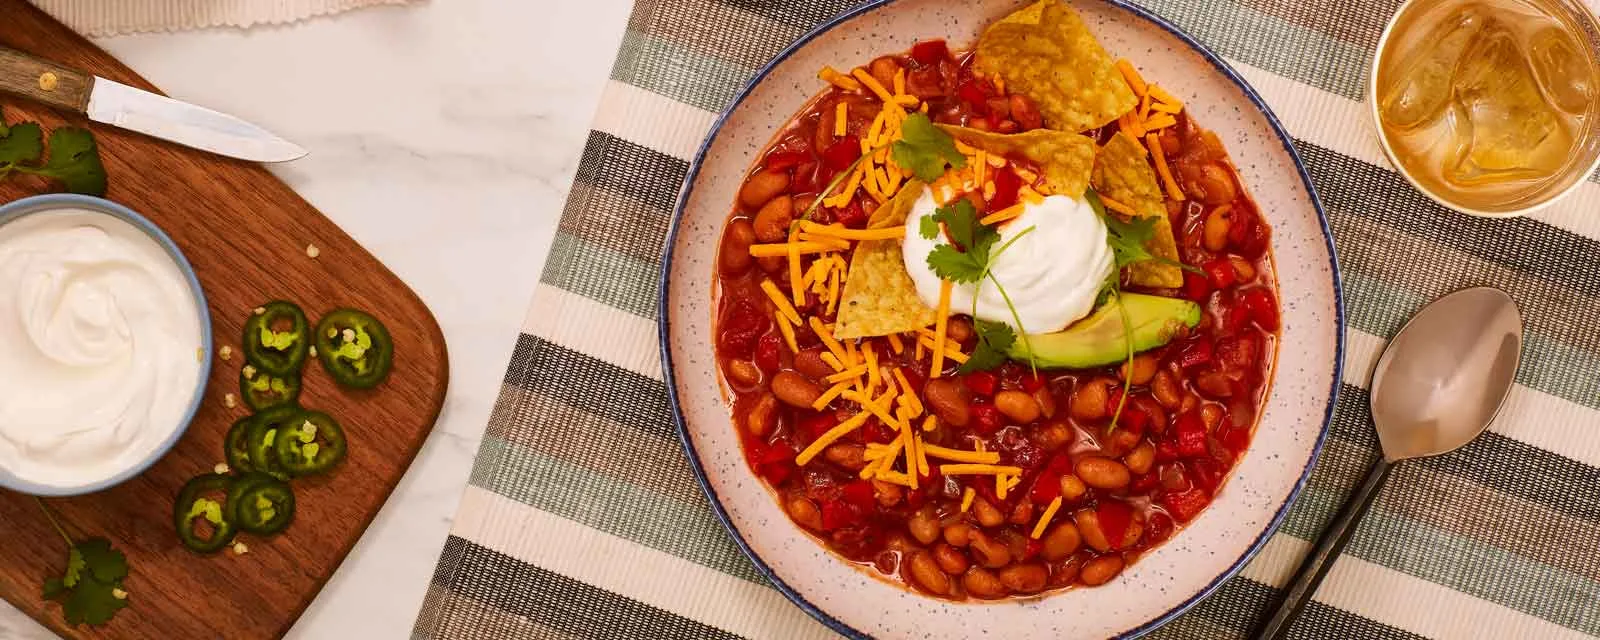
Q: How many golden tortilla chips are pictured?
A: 4